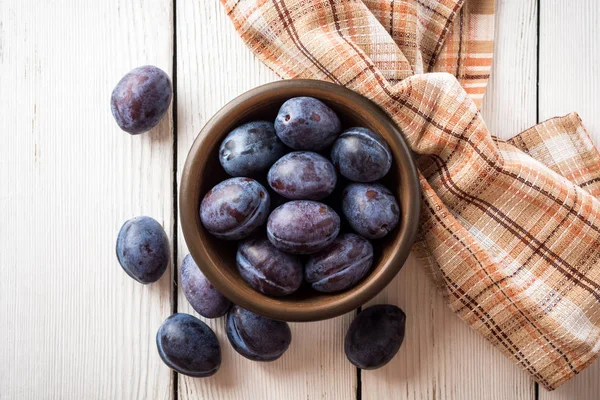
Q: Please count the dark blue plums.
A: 15